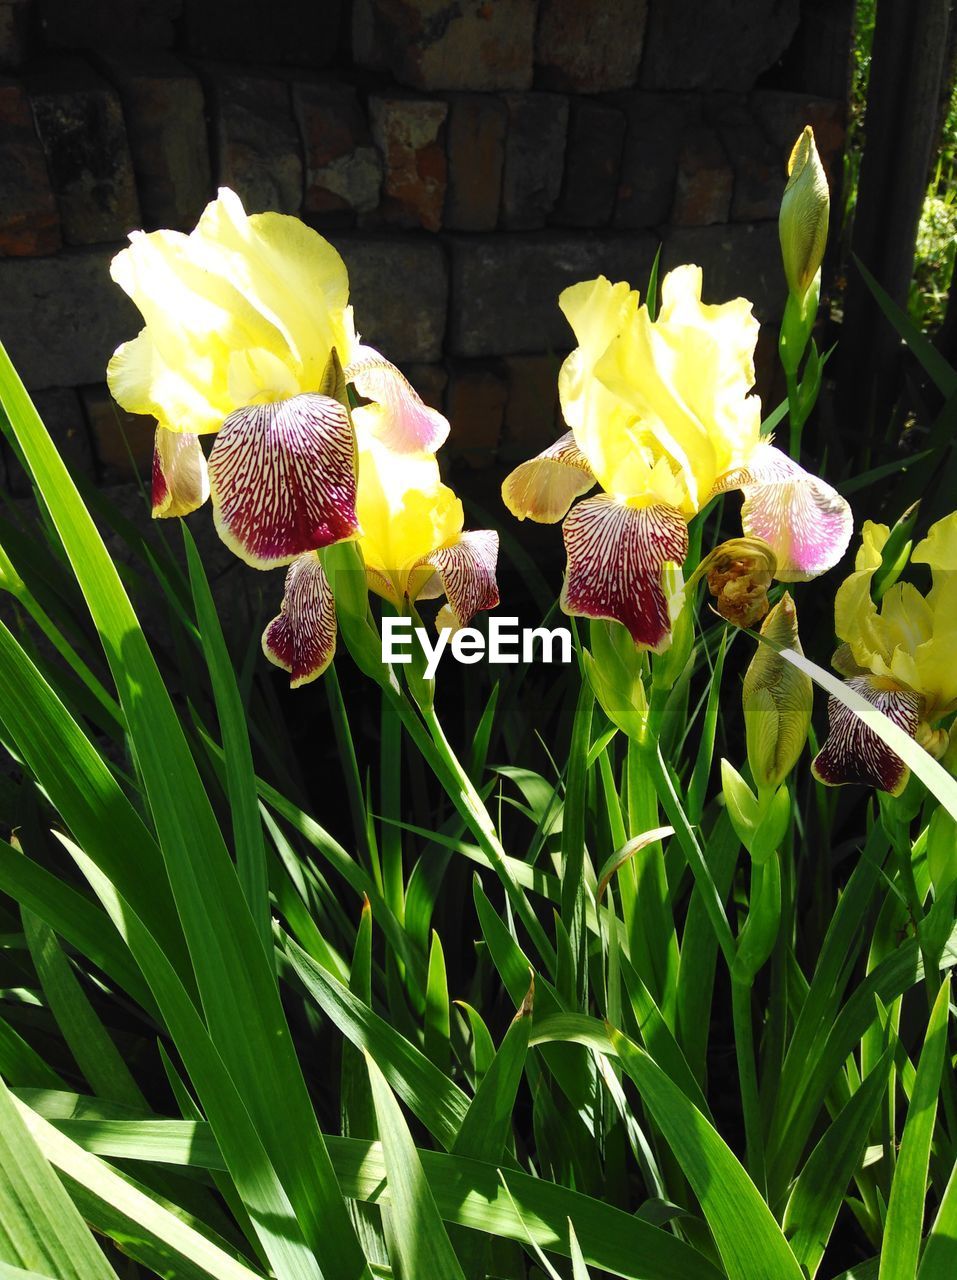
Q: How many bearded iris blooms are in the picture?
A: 4